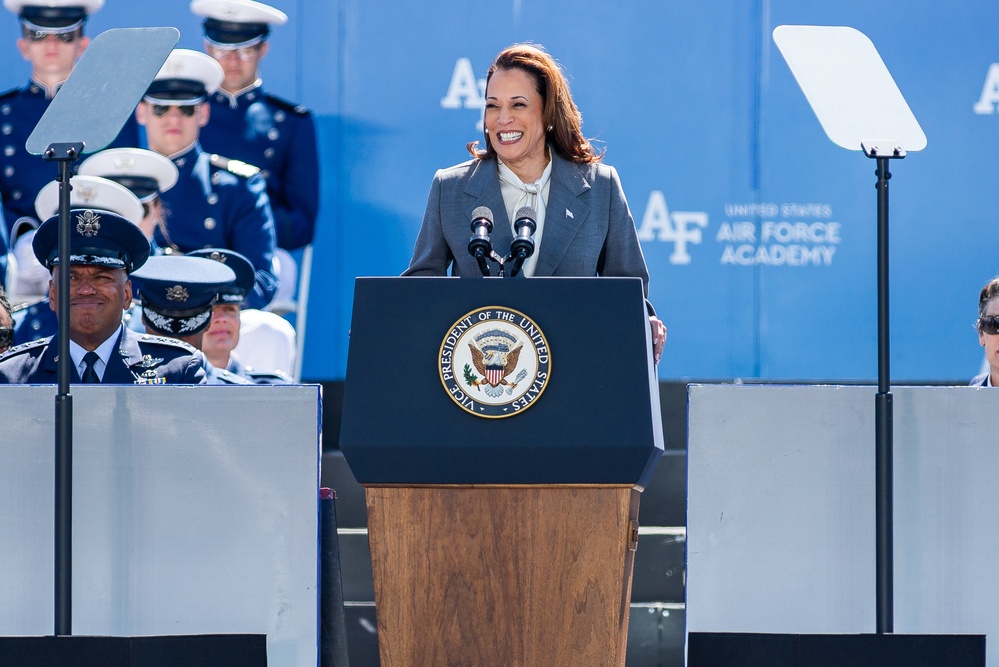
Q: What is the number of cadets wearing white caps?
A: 5